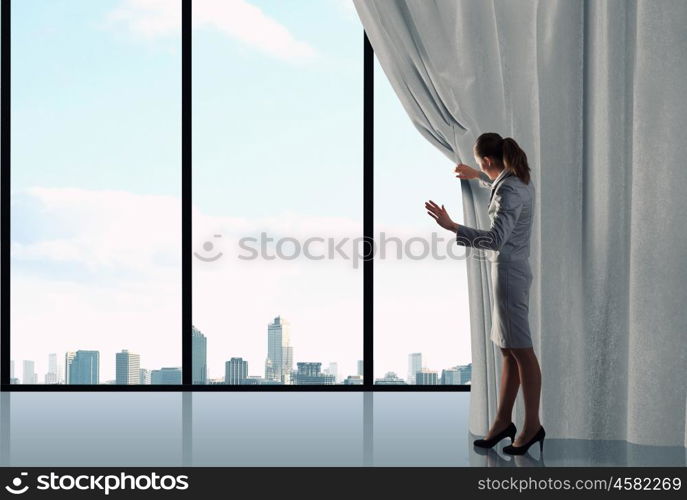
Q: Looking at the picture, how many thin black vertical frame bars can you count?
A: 3